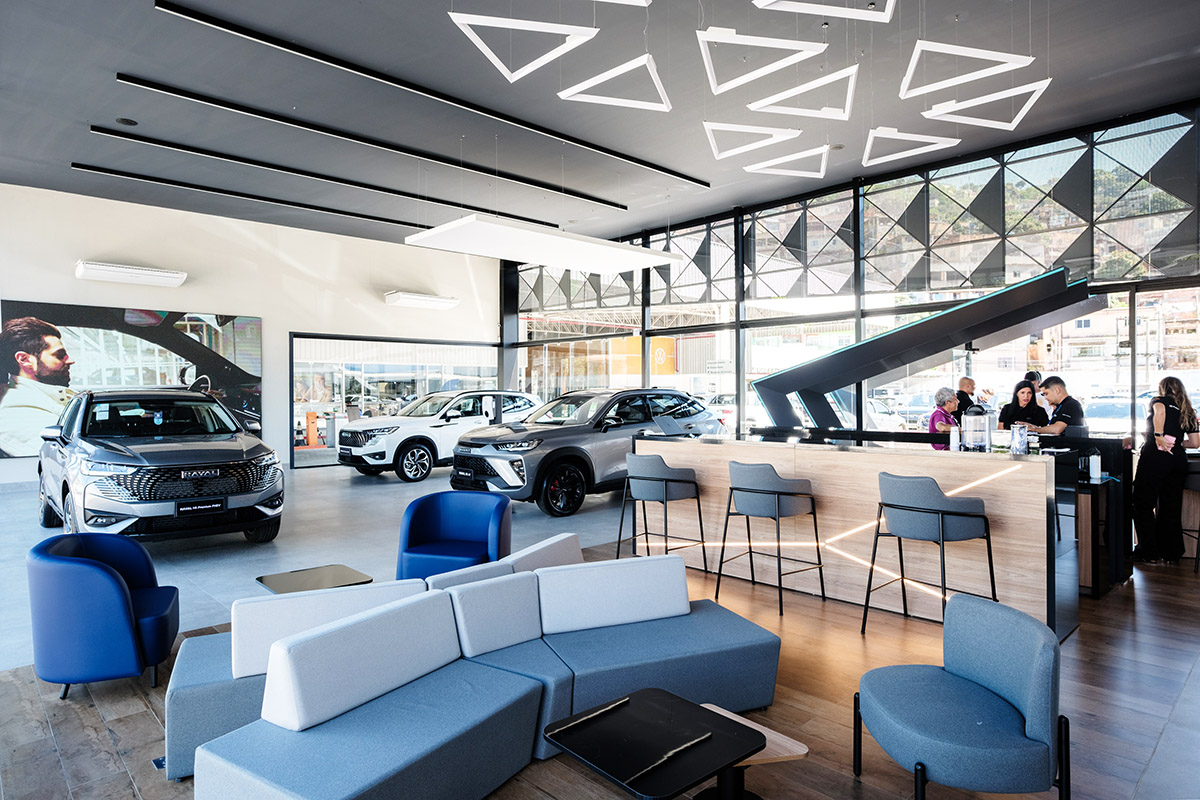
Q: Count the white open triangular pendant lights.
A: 11